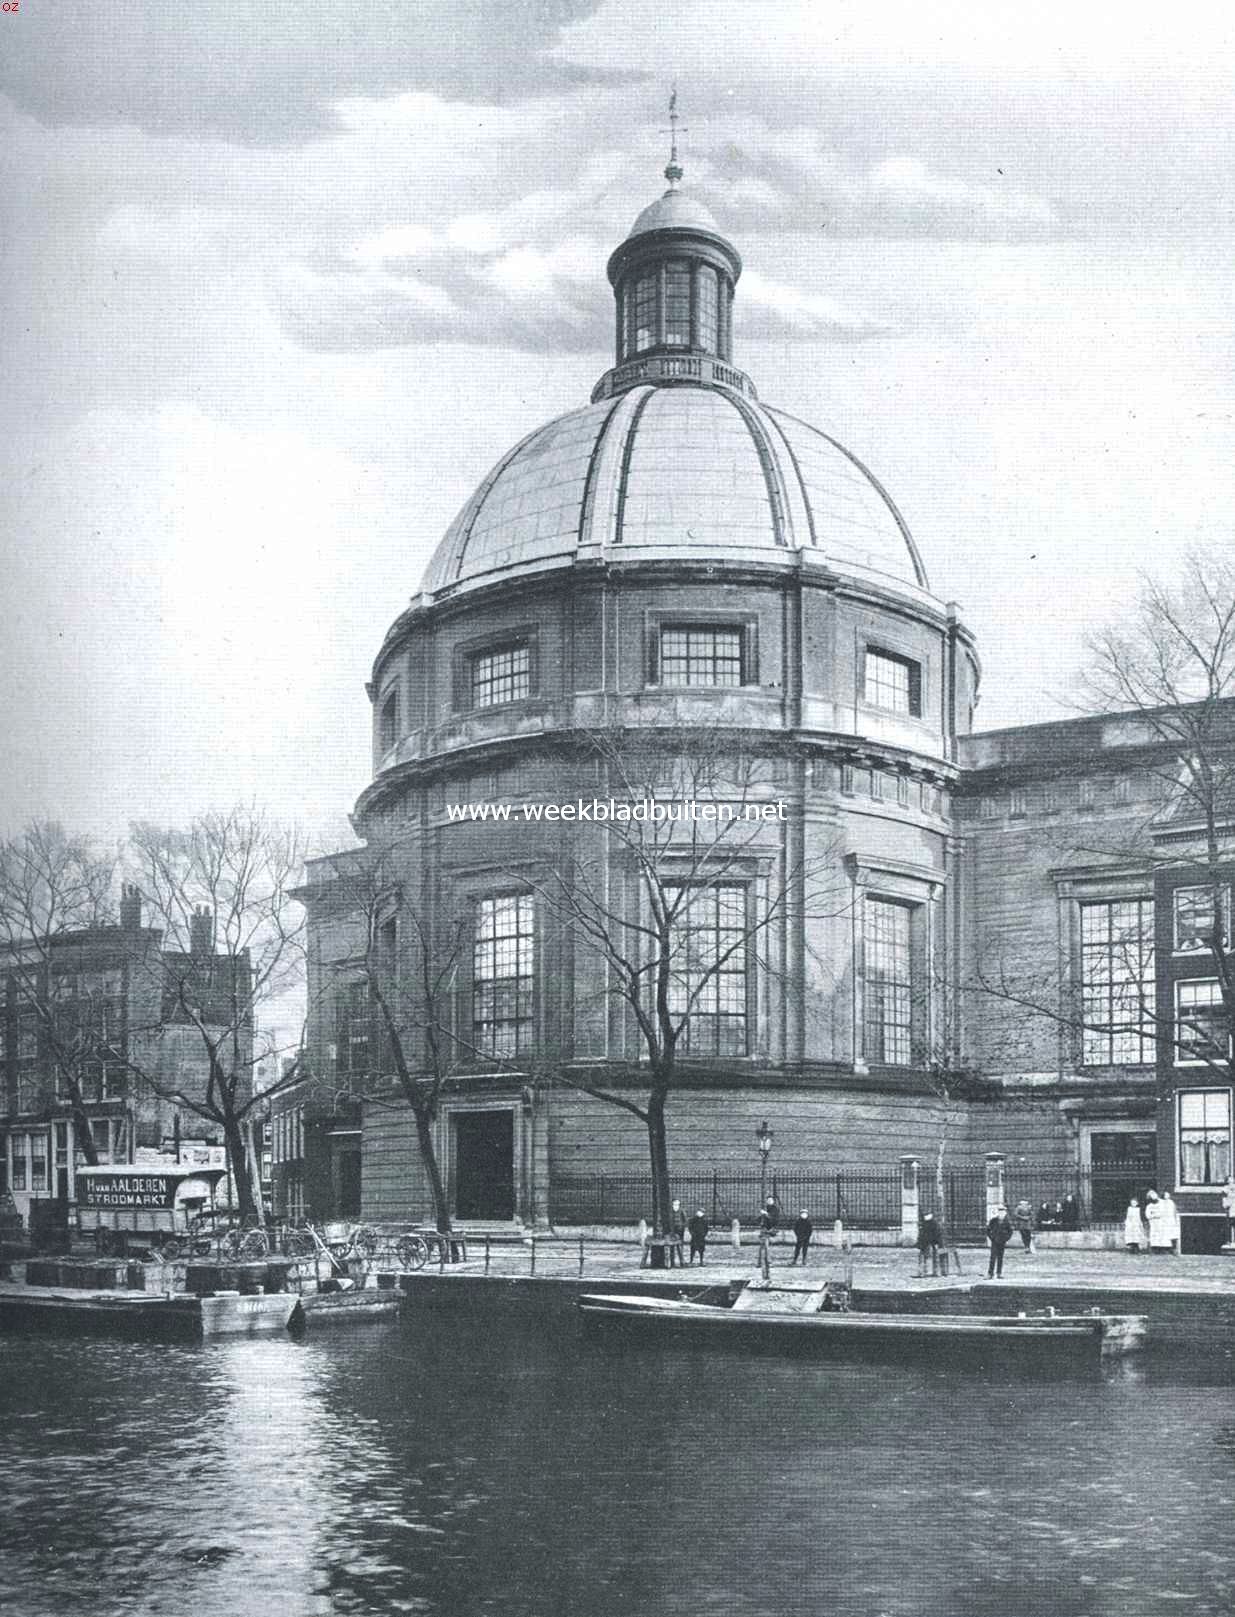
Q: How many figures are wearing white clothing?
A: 3